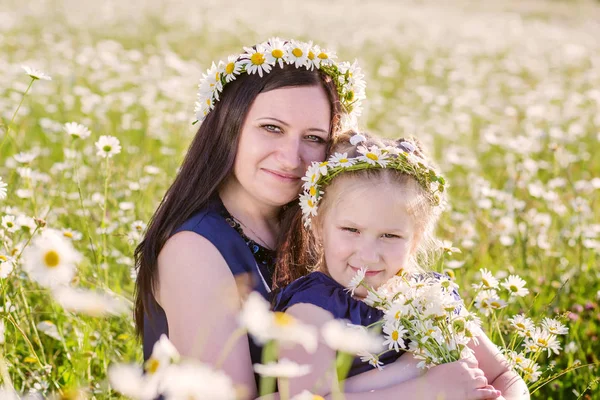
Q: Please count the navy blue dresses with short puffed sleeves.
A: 1